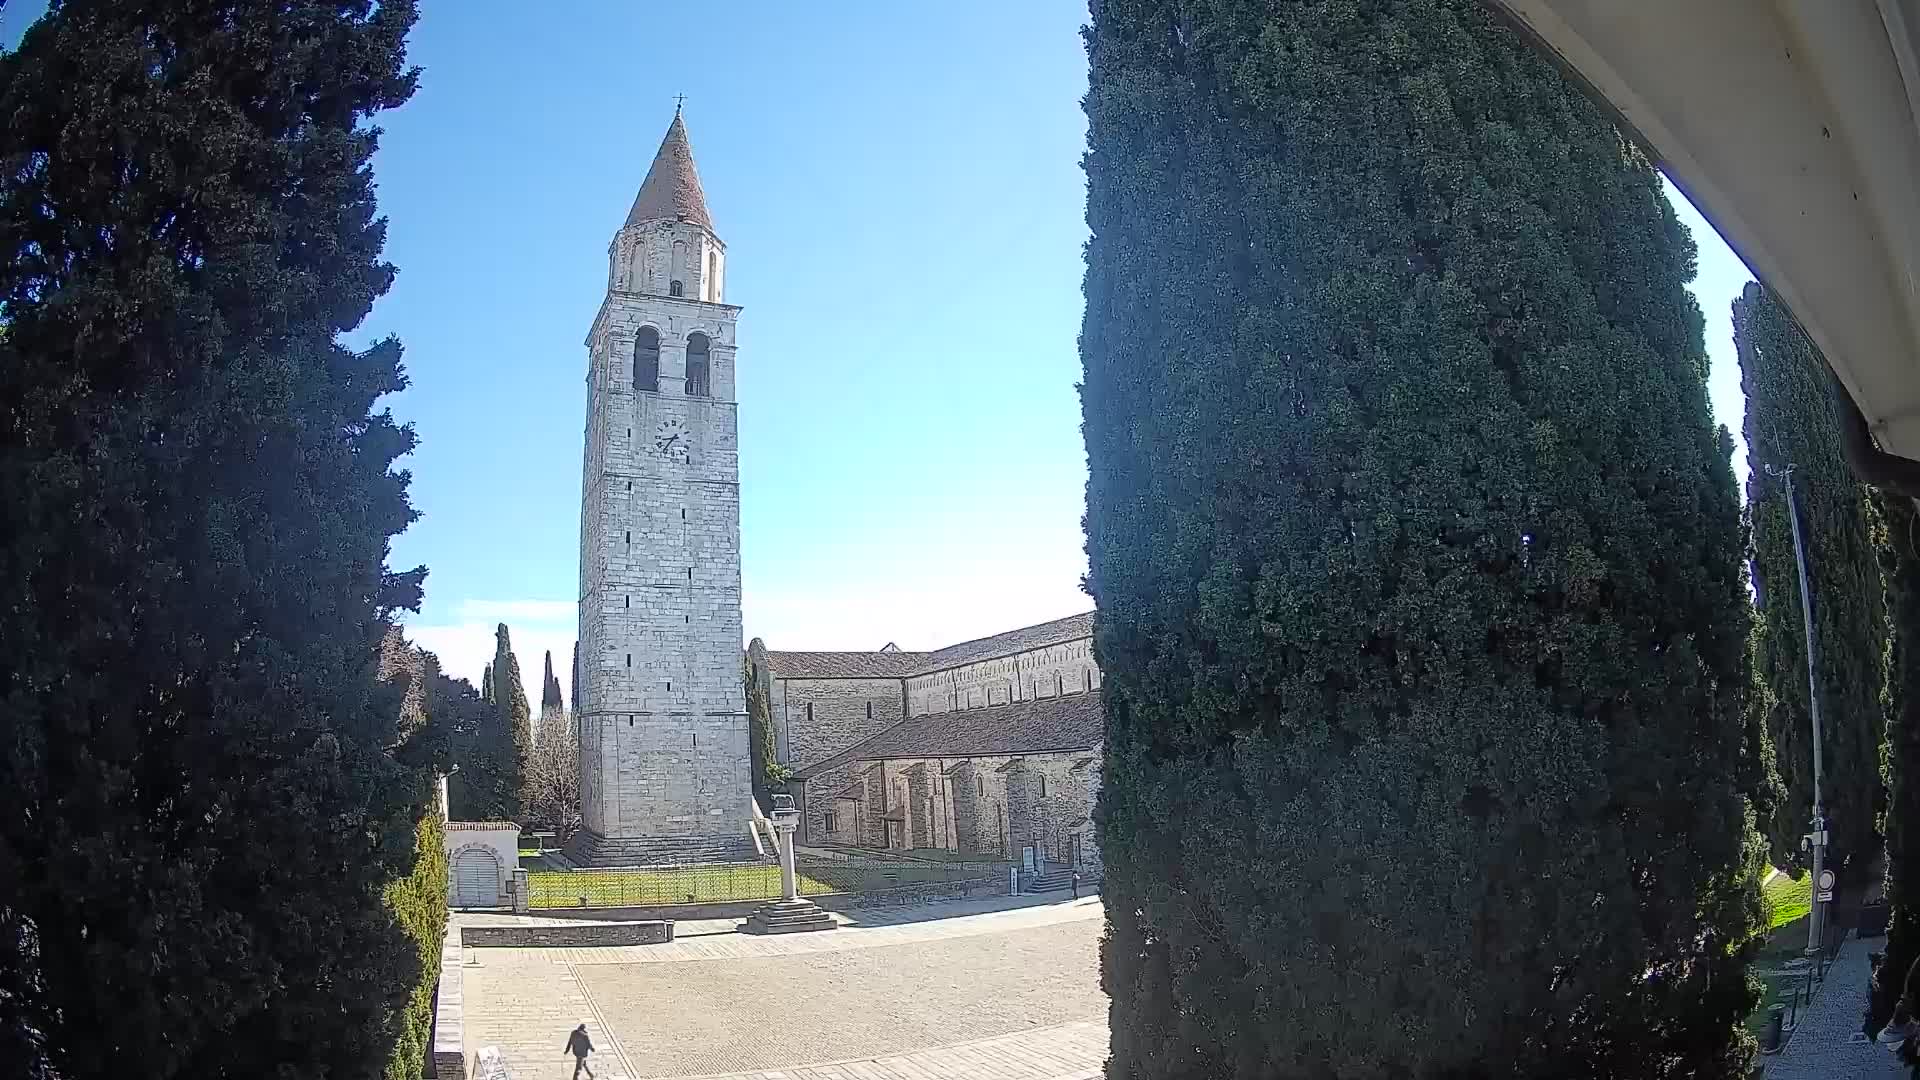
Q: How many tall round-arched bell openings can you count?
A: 2